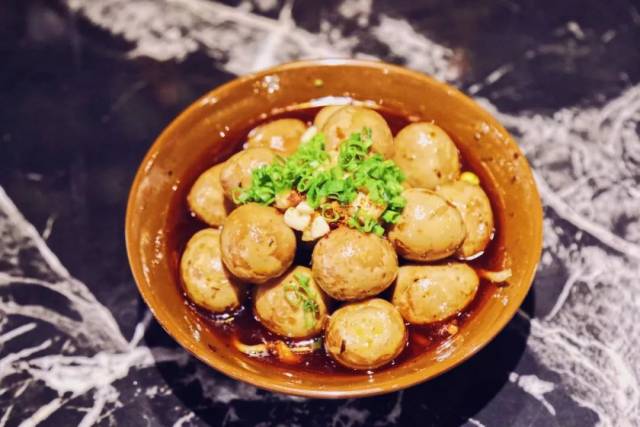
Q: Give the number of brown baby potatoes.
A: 14